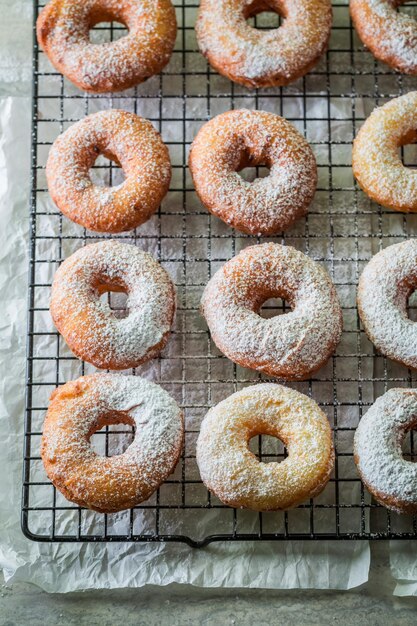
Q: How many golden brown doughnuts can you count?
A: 12